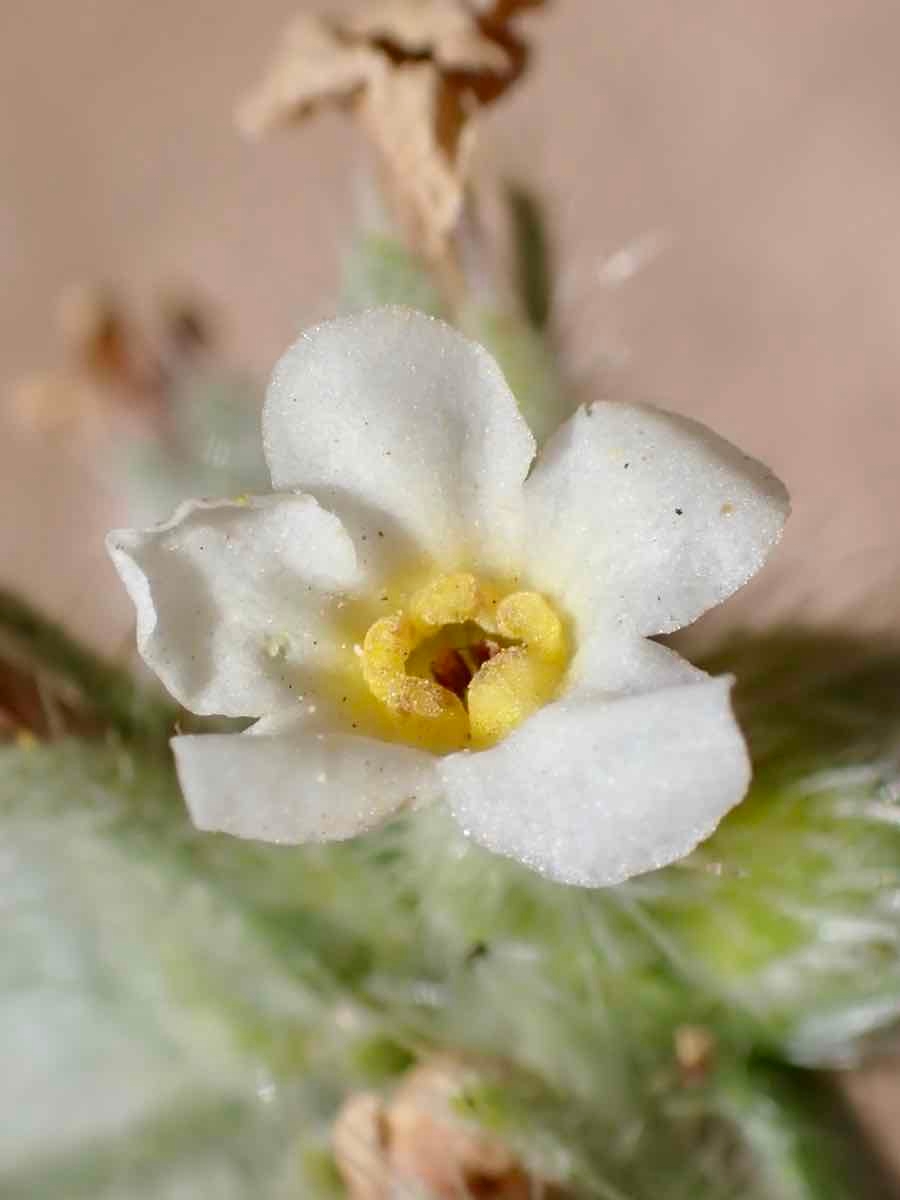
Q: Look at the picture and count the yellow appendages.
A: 5